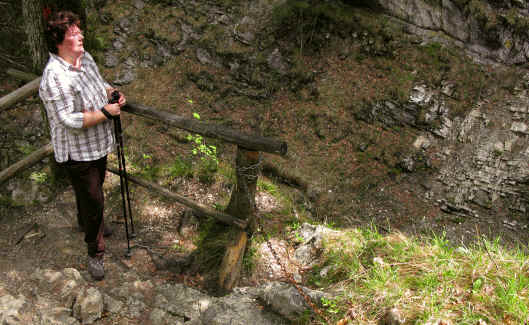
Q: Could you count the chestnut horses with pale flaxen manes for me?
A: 0